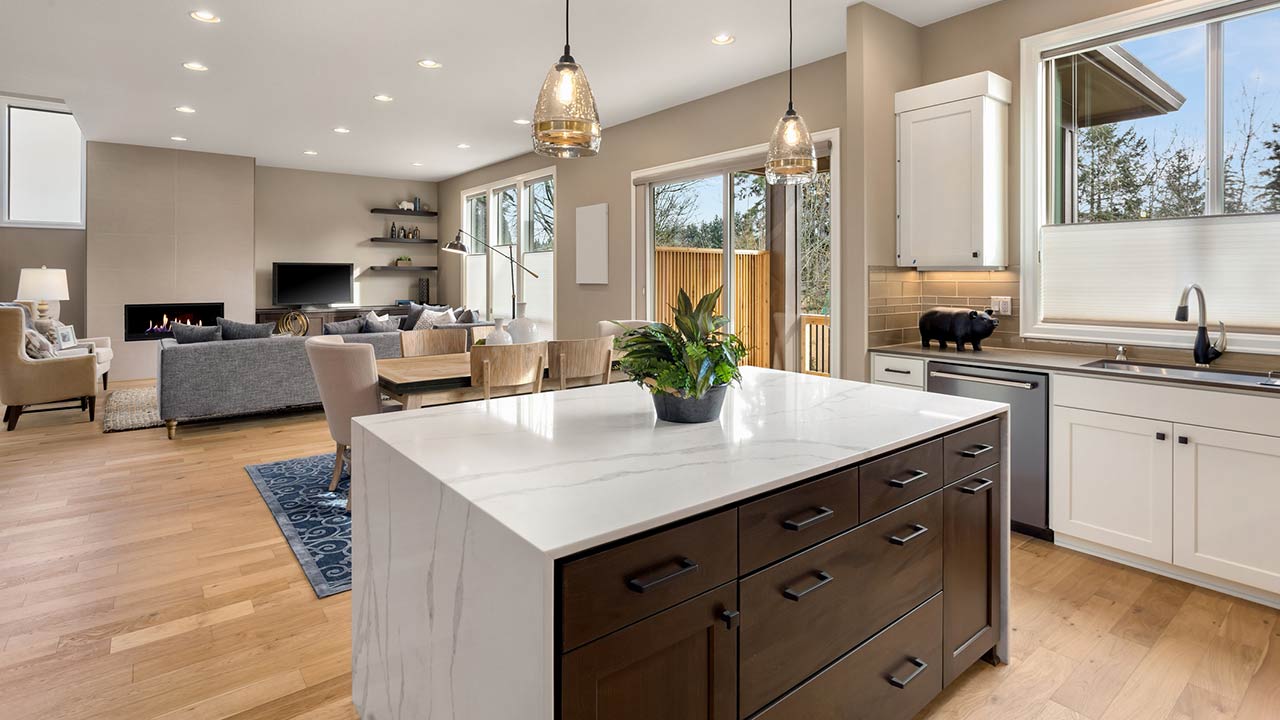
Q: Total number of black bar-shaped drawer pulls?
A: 9